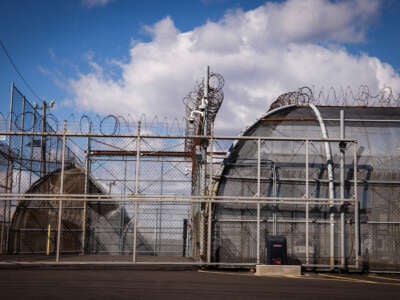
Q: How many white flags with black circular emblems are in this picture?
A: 0